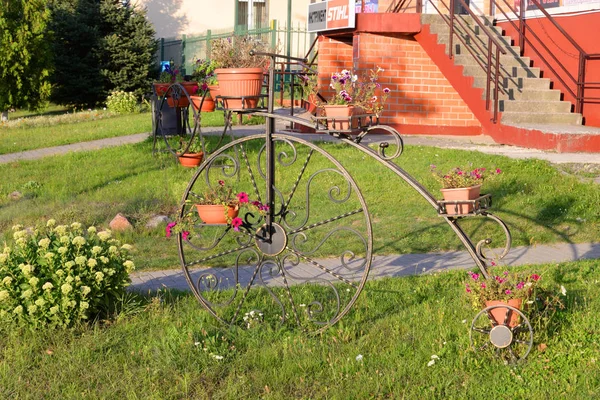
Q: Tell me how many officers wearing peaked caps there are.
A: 0